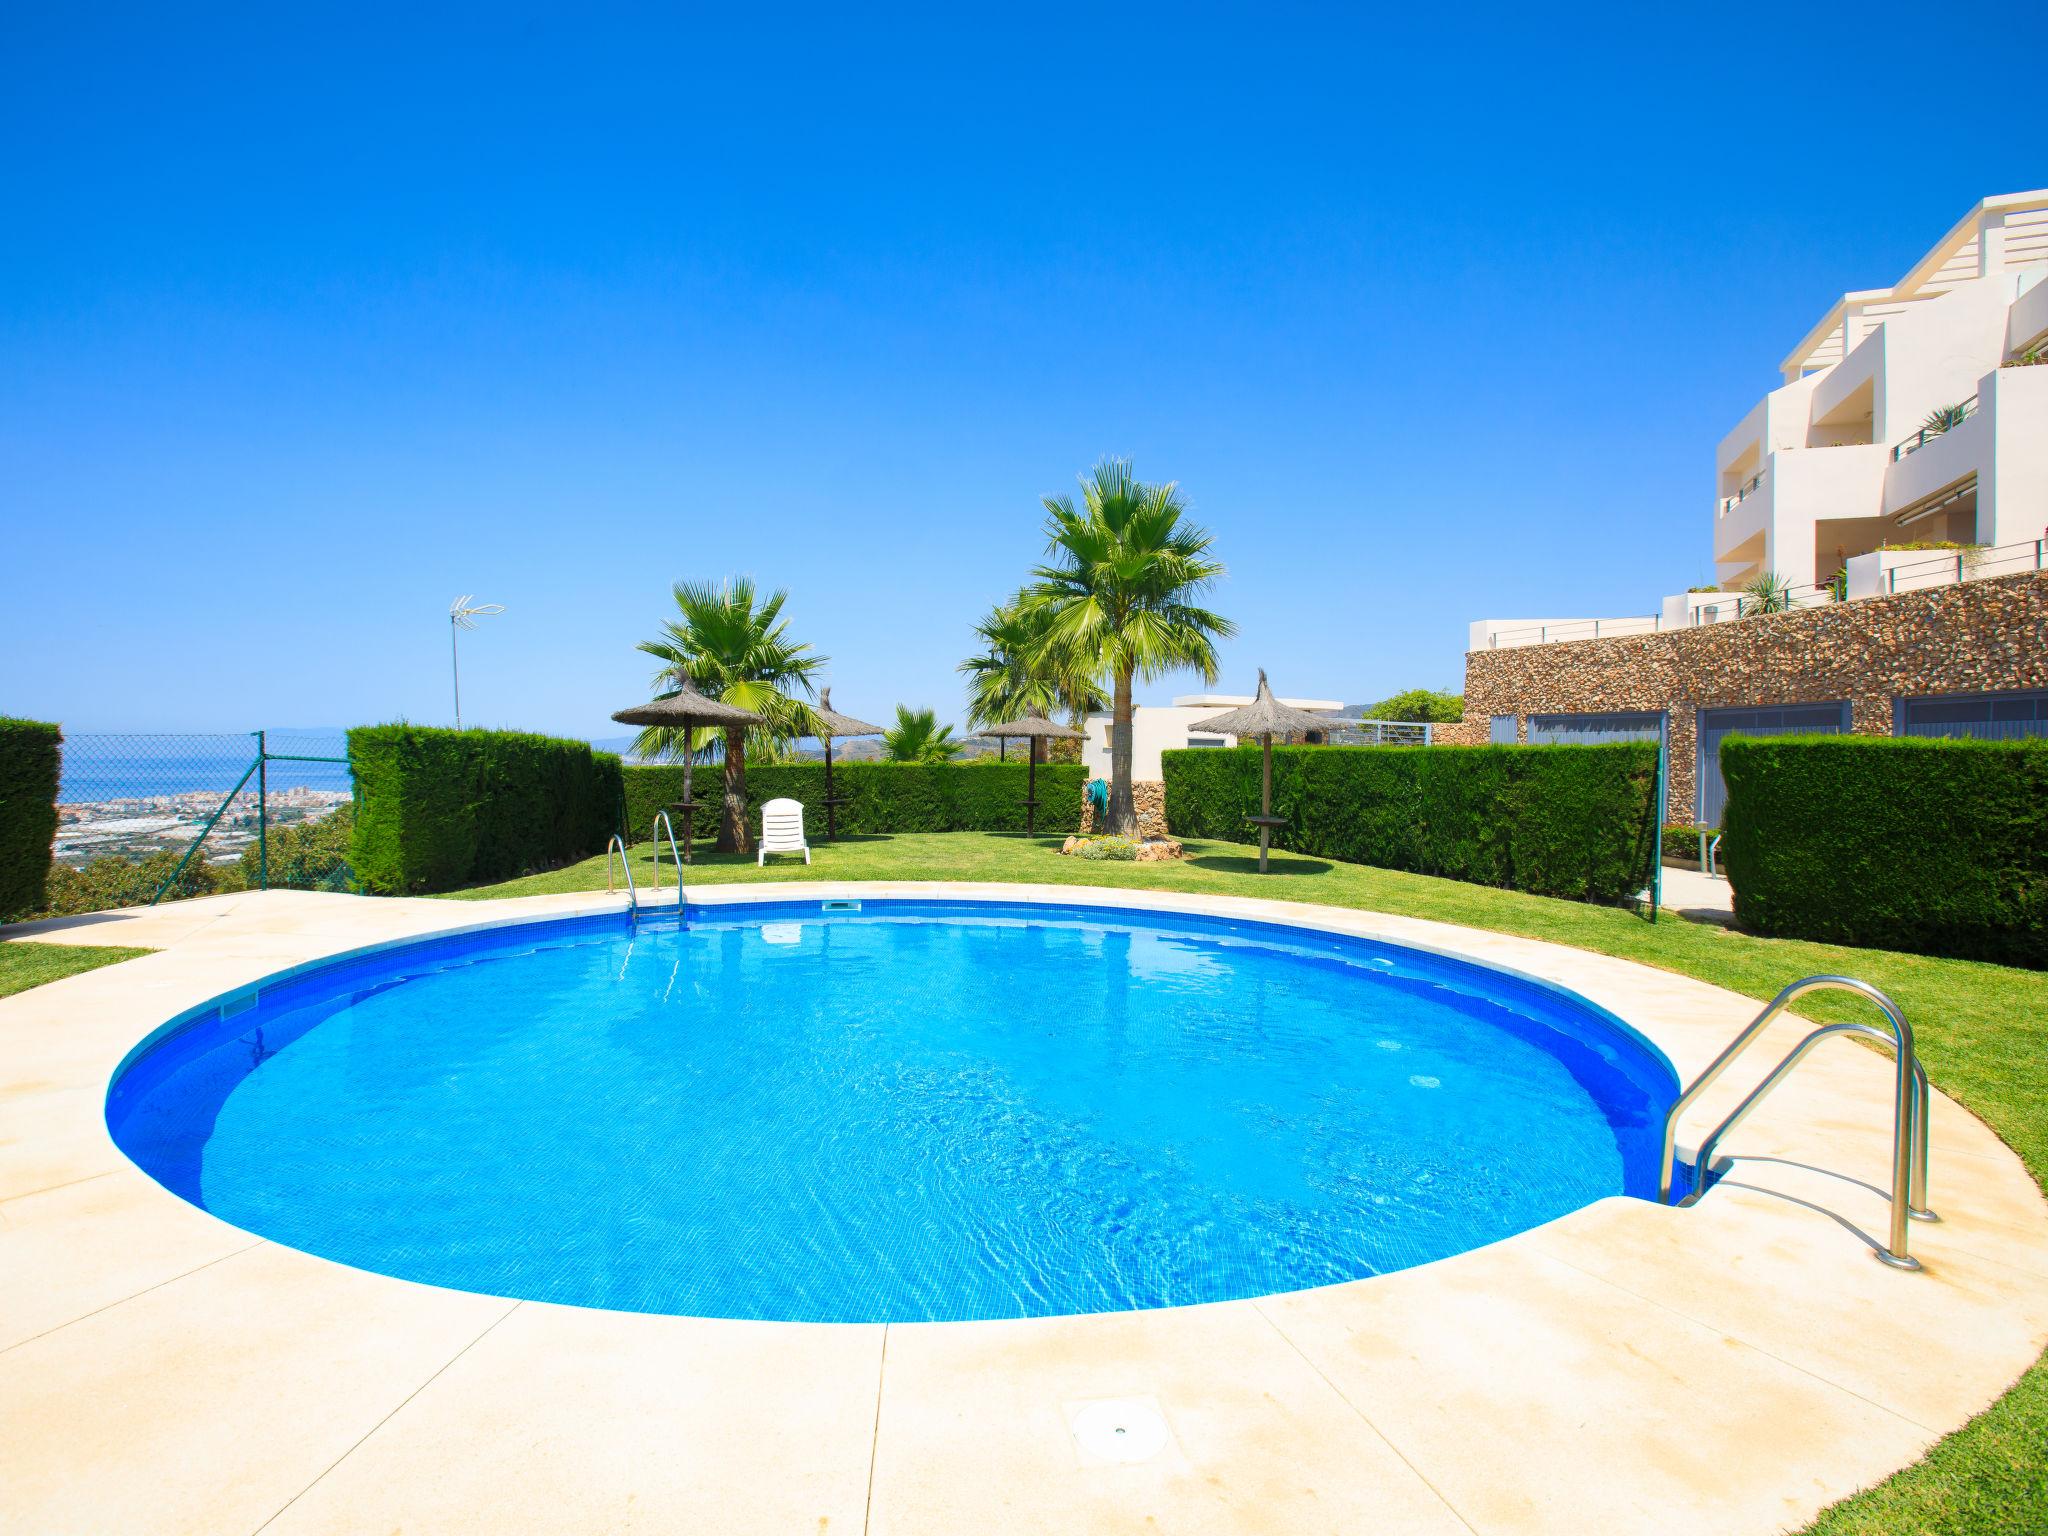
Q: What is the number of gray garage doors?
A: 3